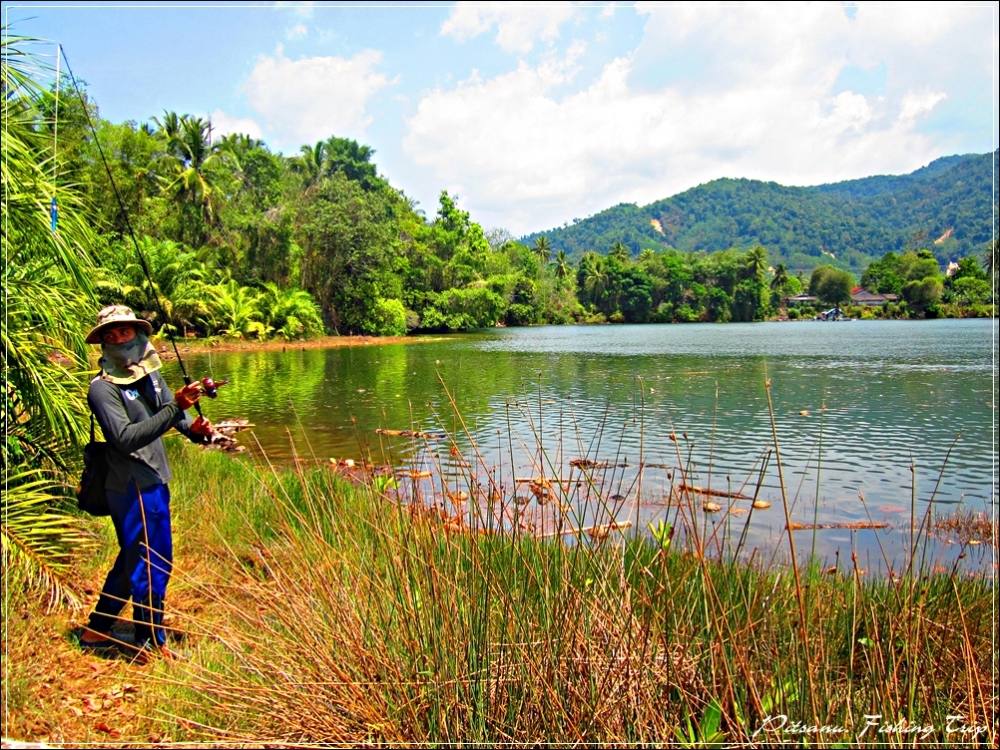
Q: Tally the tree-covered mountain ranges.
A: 1